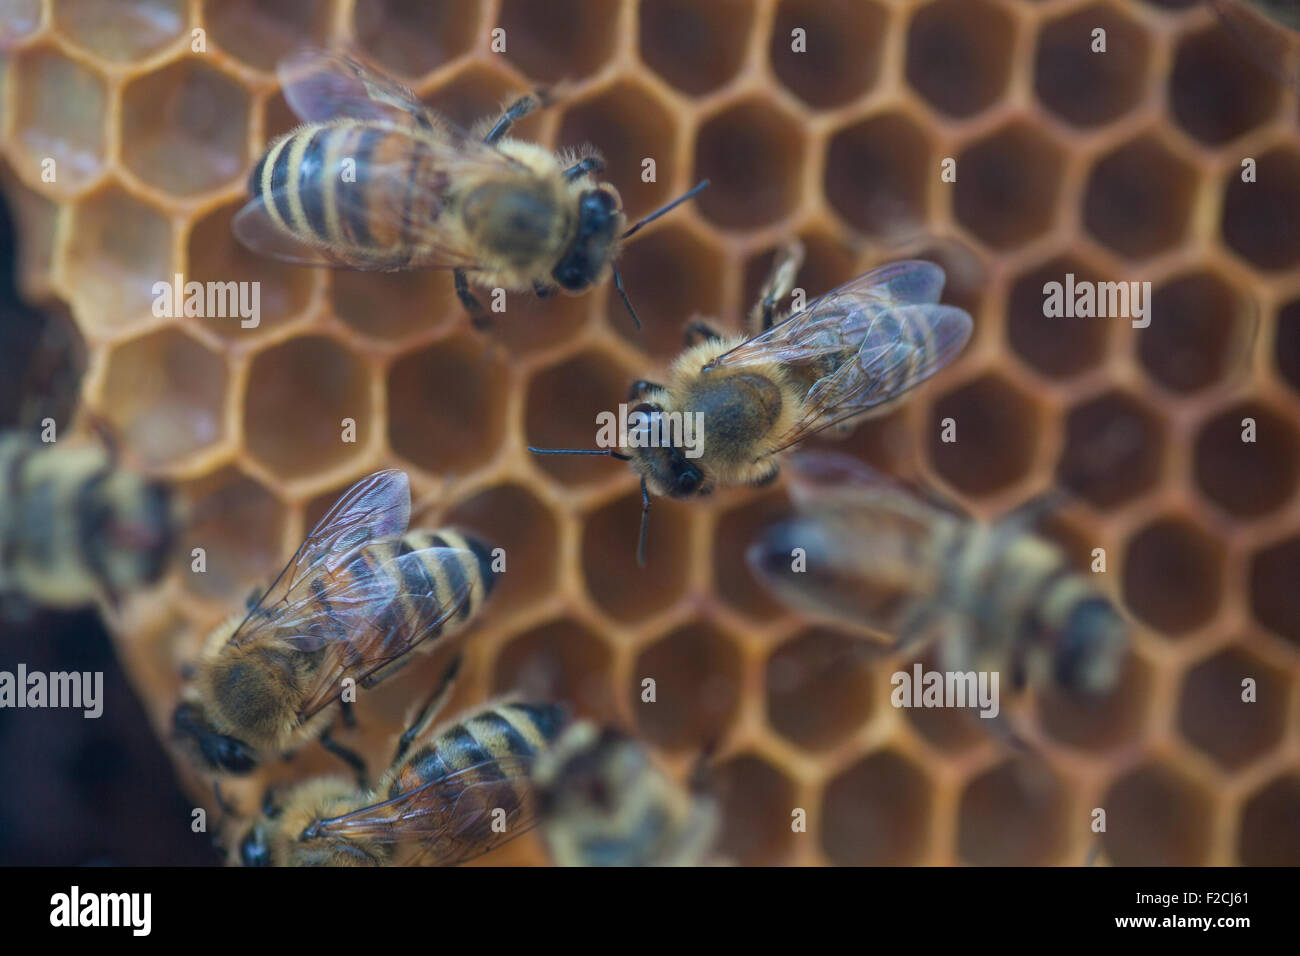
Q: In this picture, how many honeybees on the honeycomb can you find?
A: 7